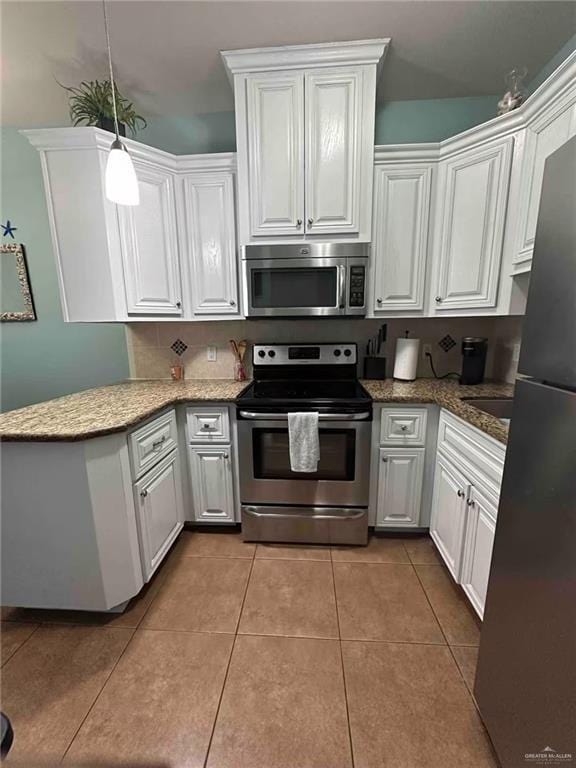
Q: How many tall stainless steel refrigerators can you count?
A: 1